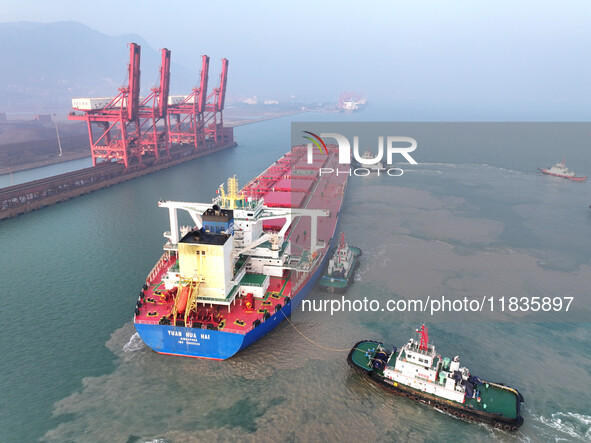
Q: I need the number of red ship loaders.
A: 4